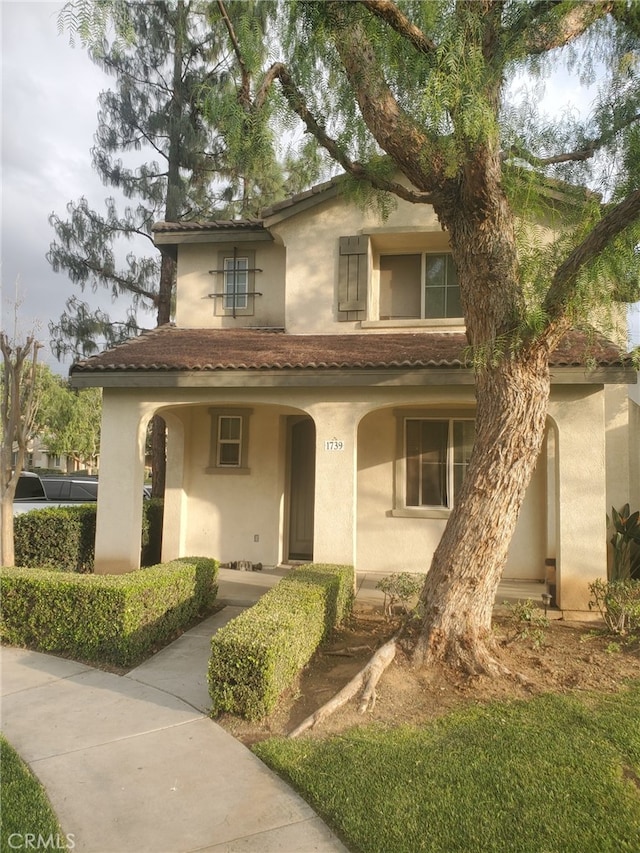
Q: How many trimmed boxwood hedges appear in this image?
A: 3